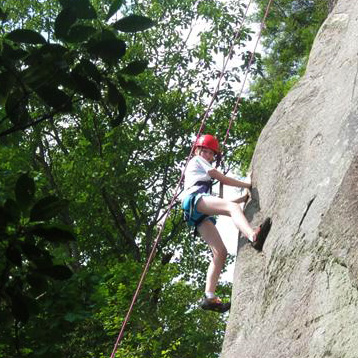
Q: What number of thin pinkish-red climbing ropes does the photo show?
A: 2